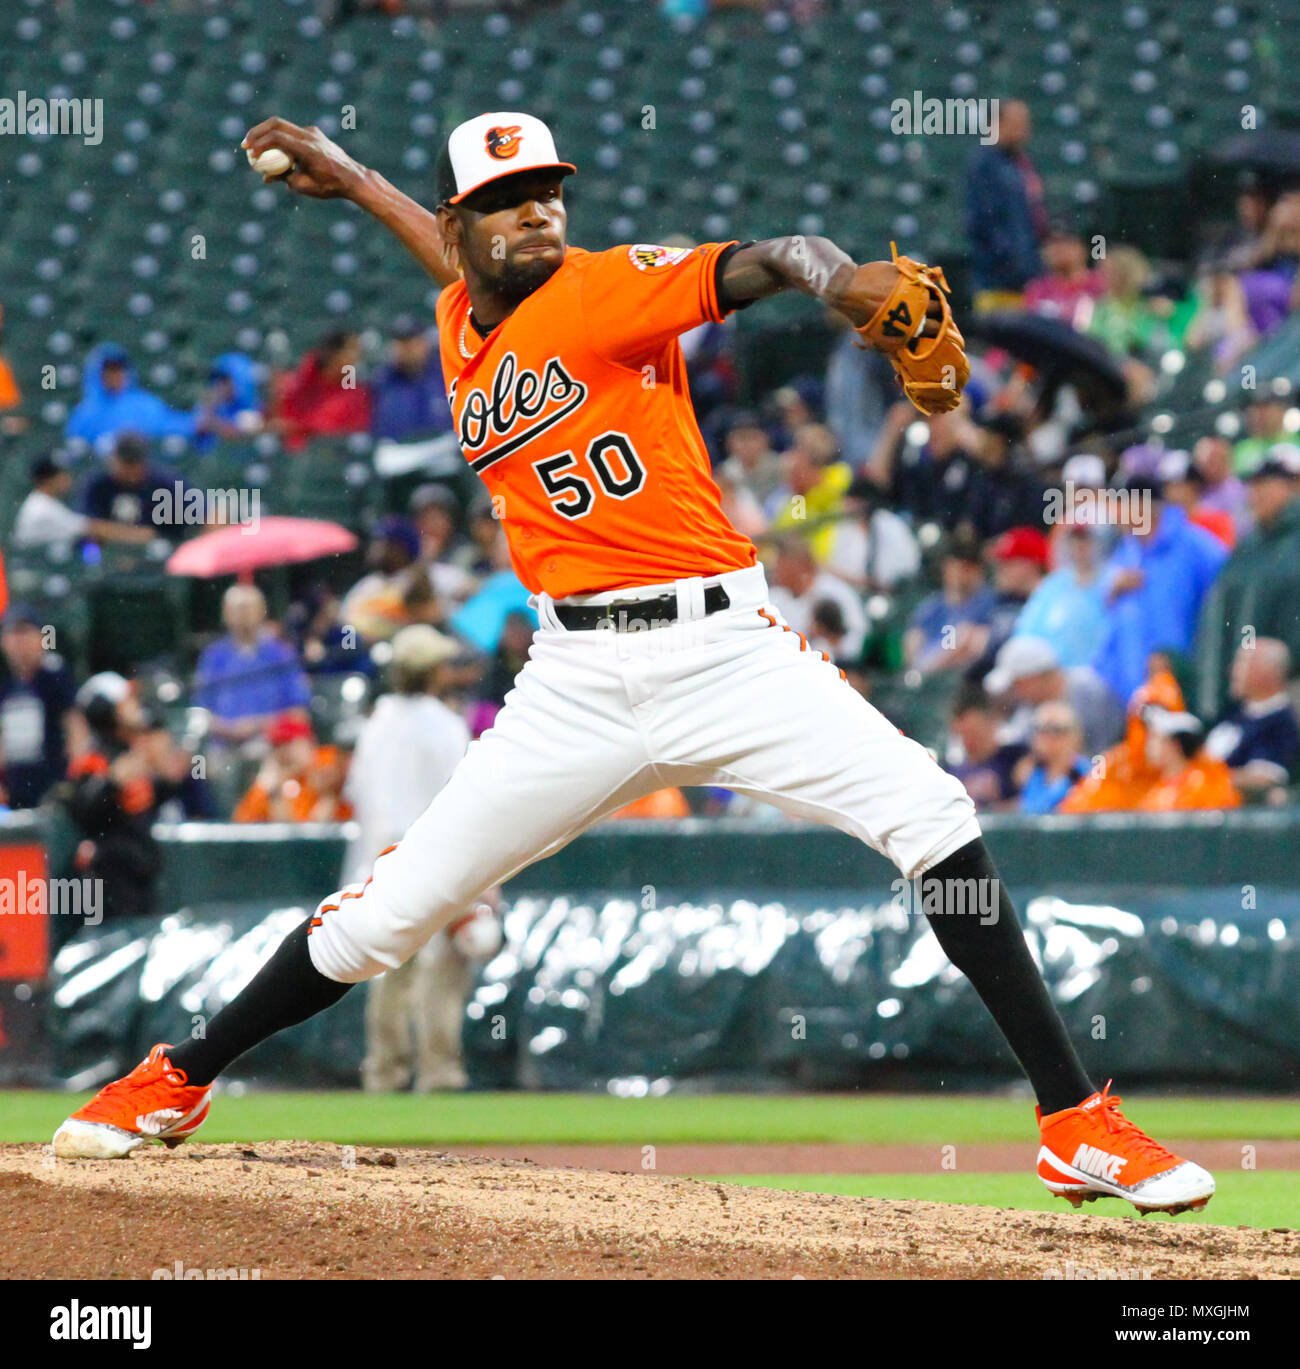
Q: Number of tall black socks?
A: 2